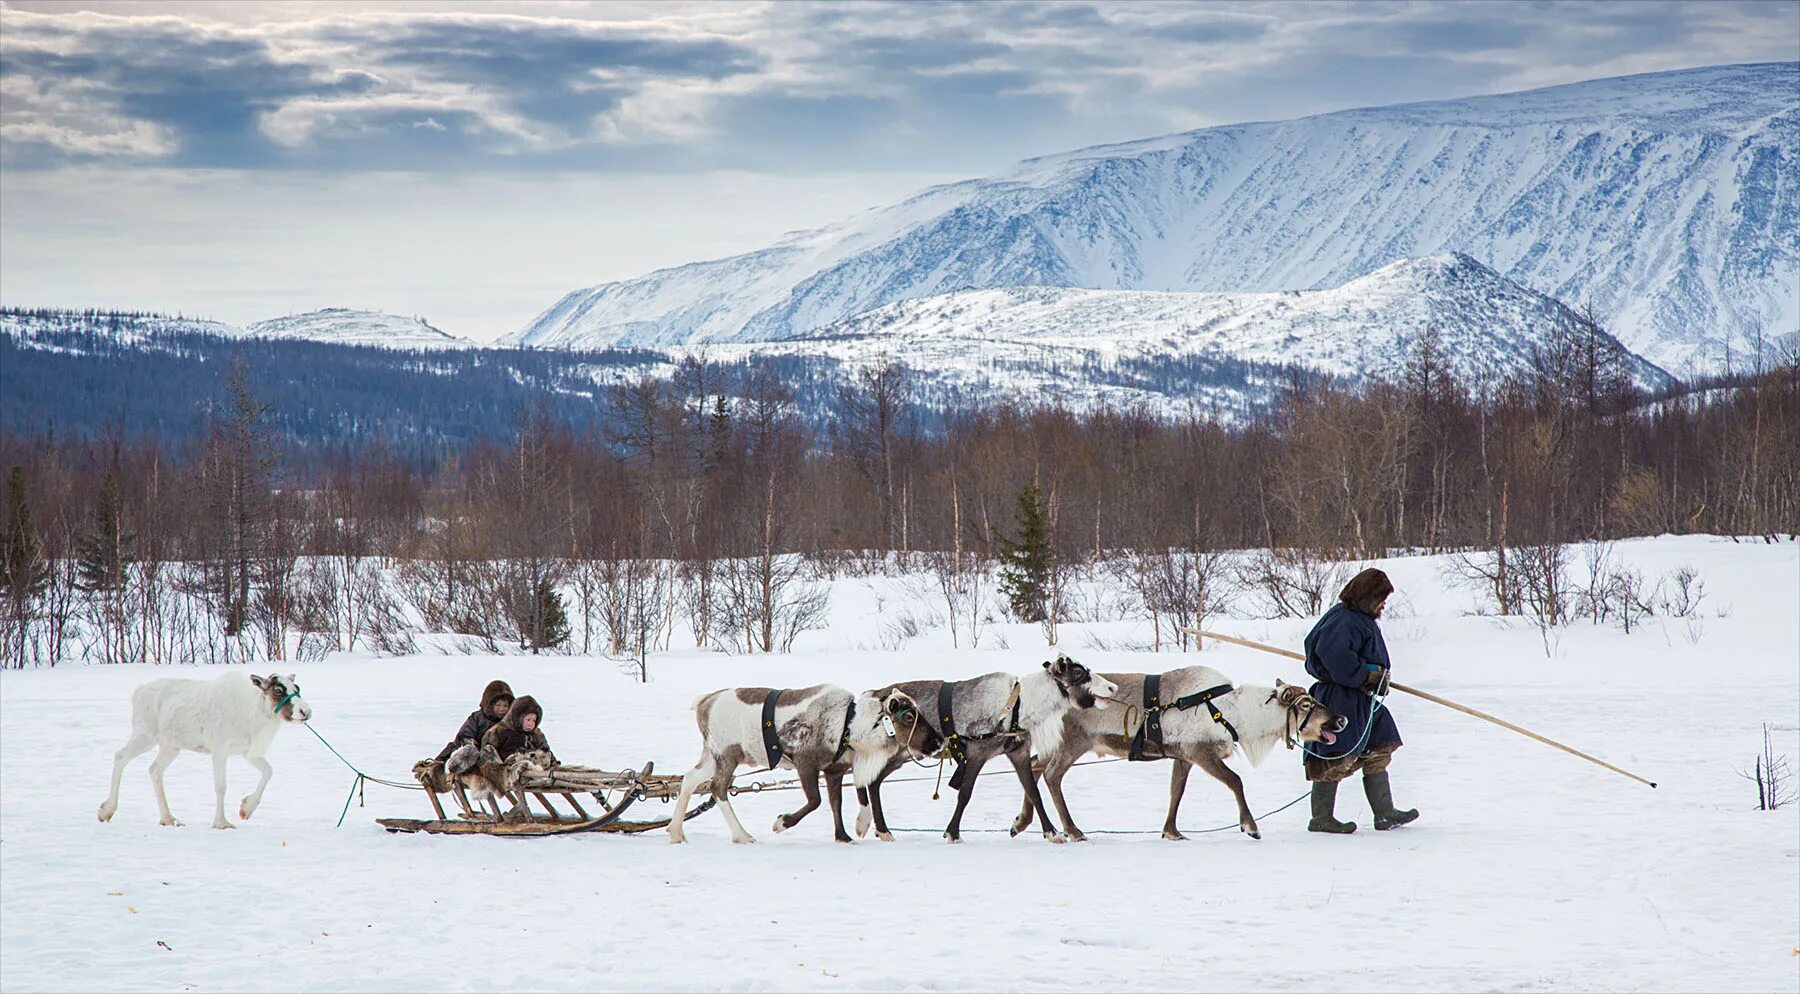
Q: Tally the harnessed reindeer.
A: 3